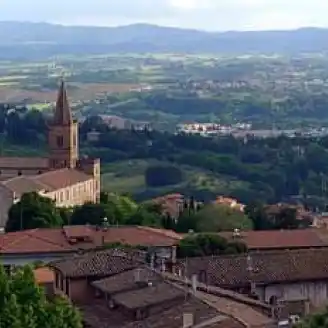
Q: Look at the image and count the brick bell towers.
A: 1